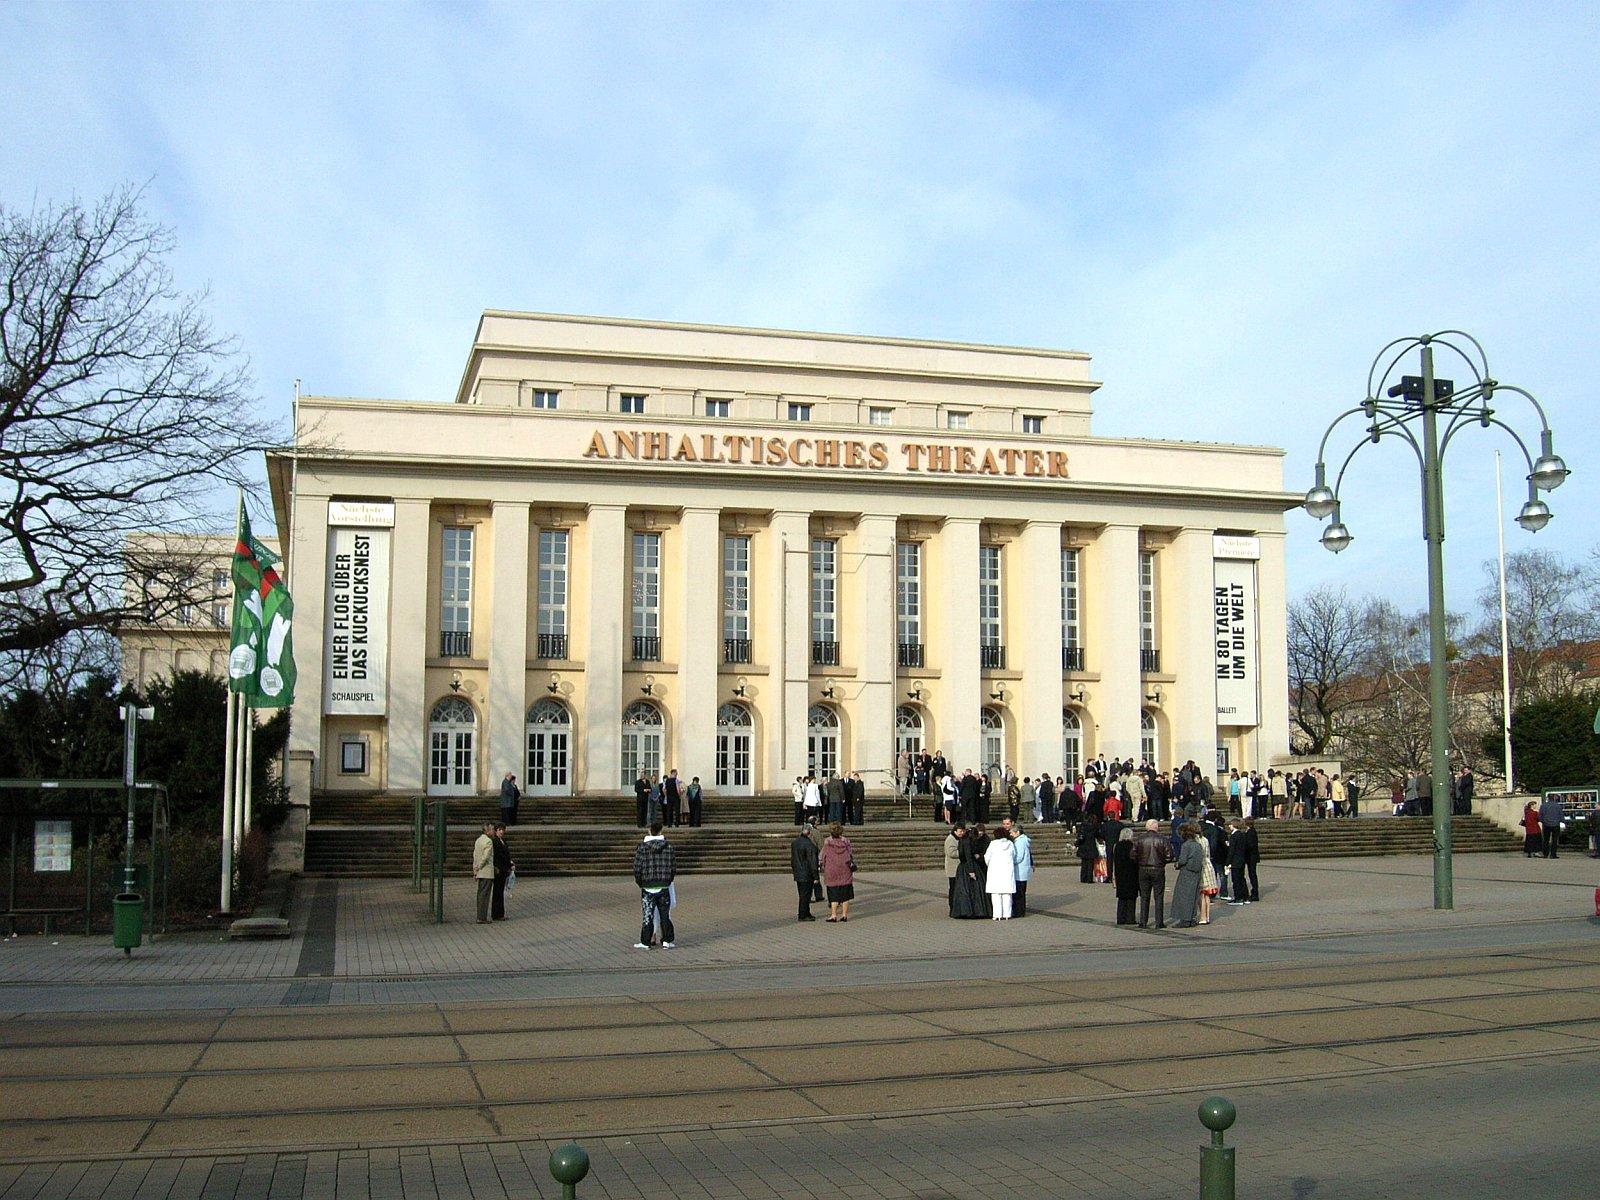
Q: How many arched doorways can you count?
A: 9